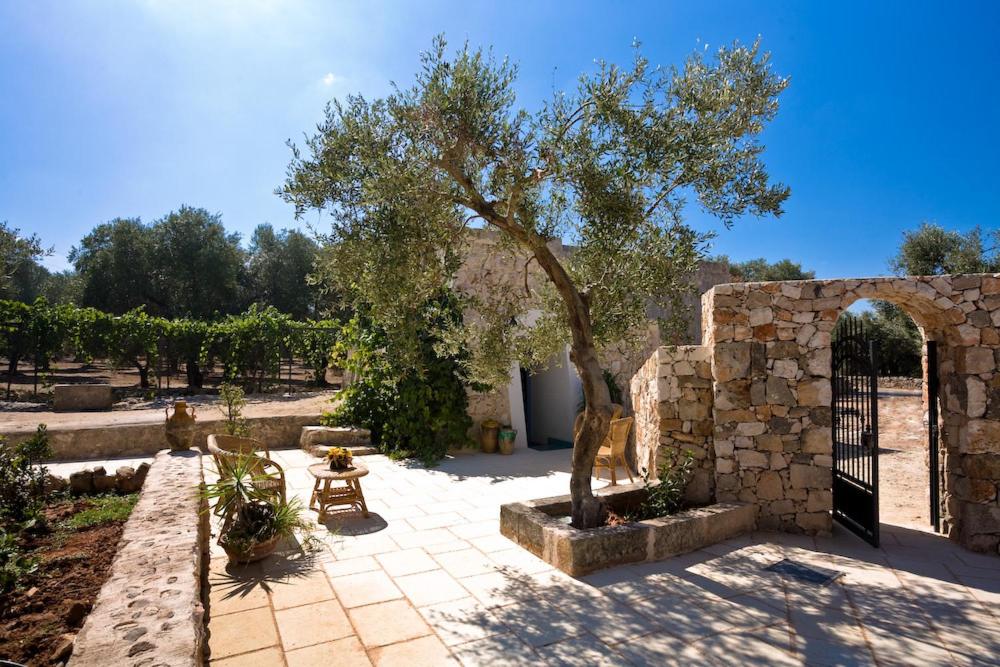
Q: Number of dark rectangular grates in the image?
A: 1